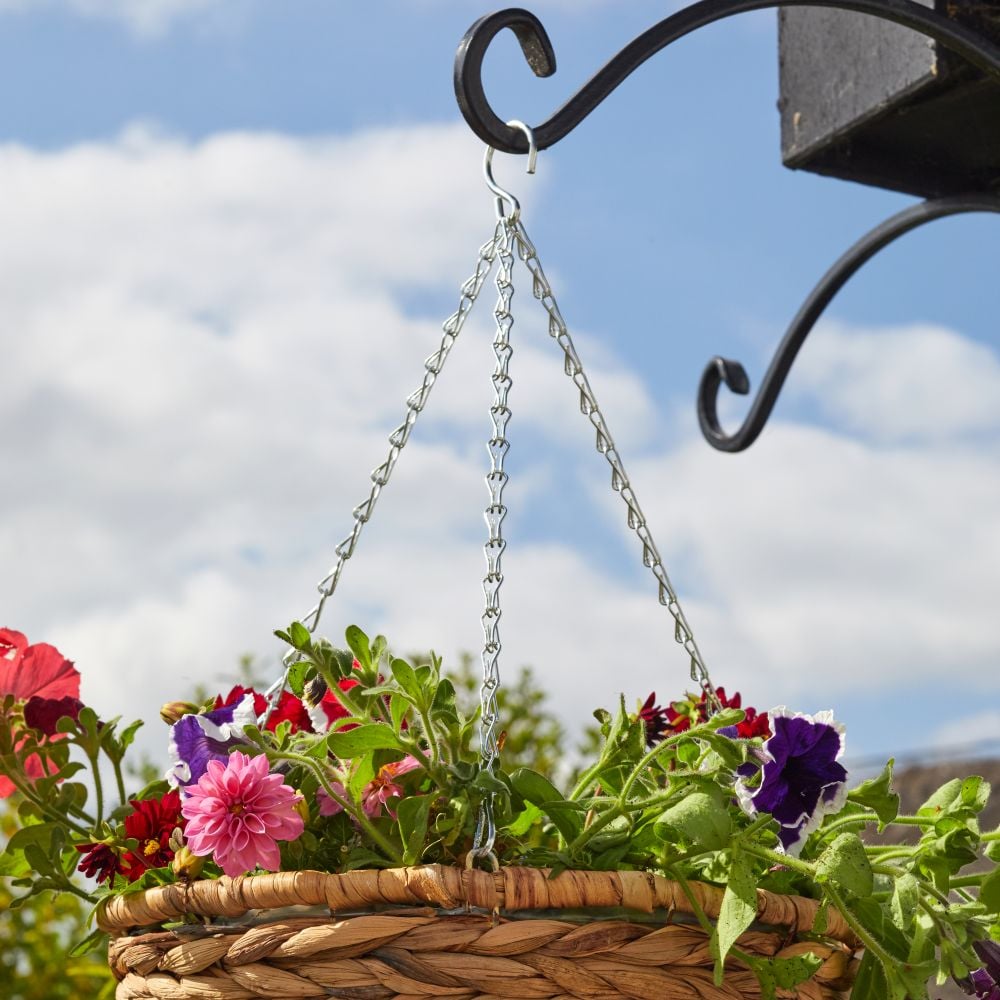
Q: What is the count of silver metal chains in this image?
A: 3